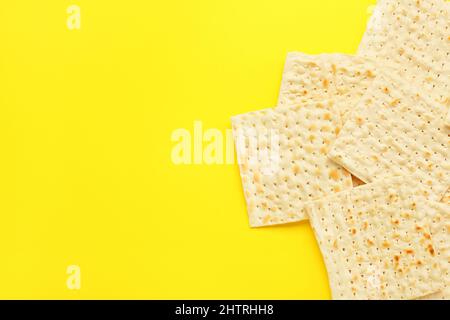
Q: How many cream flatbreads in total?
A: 5